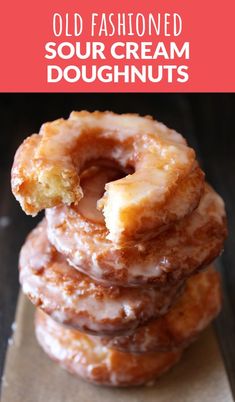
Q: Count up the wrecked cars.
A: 0